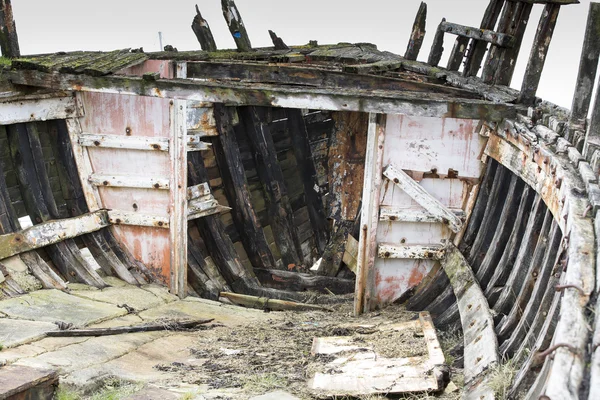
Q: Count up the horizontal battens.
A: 5